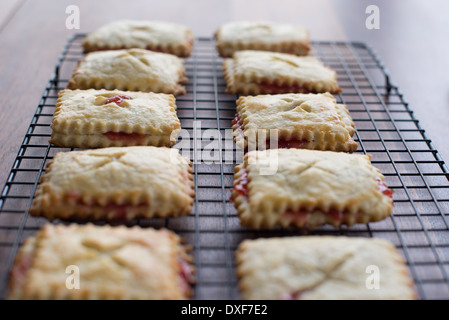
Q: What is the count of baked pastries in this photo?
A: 10